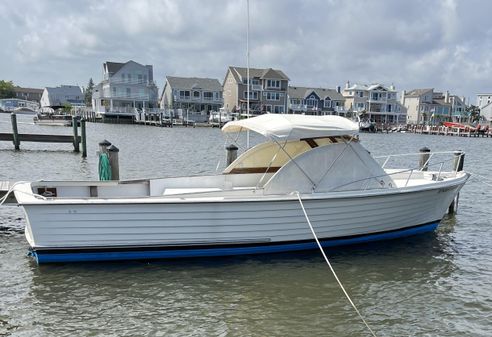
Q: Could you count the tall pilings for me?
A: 8